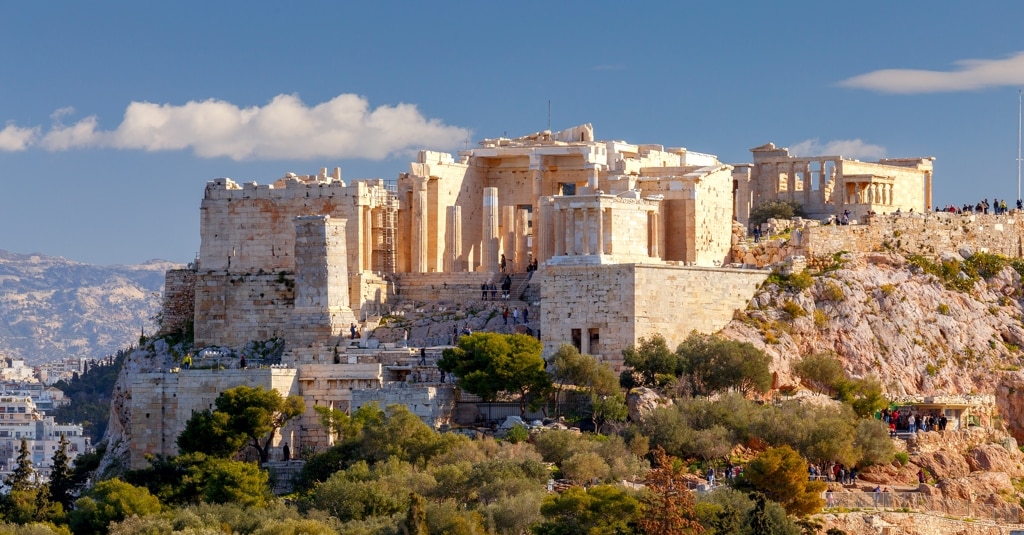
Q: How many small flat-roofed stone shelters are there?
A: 1